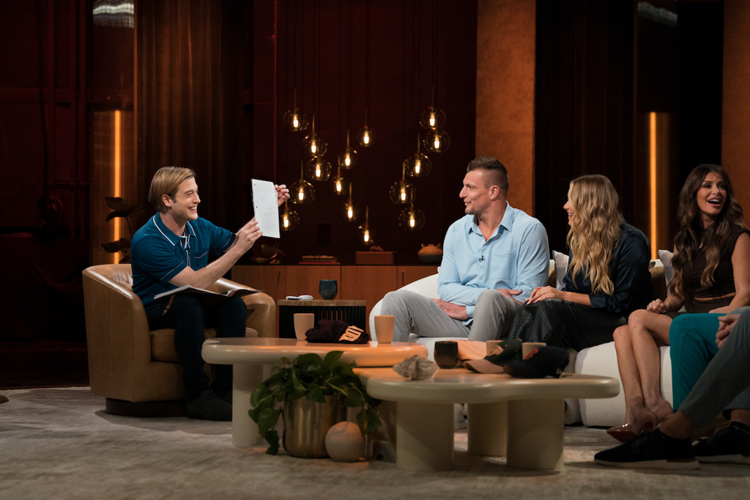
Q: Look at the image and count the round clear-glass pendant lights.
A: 15